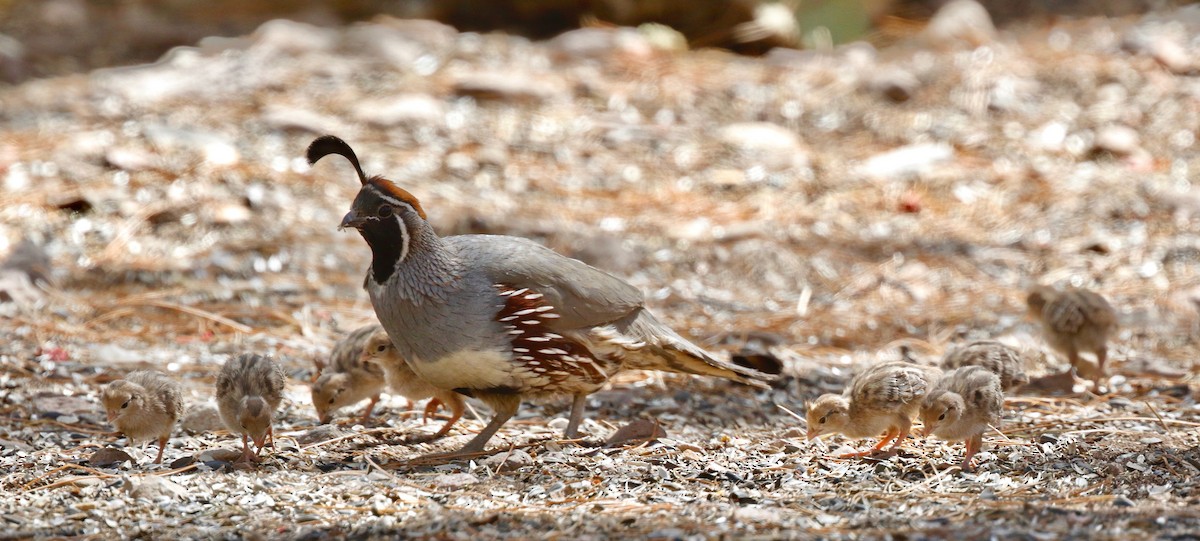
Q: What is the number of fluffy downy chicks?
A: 8